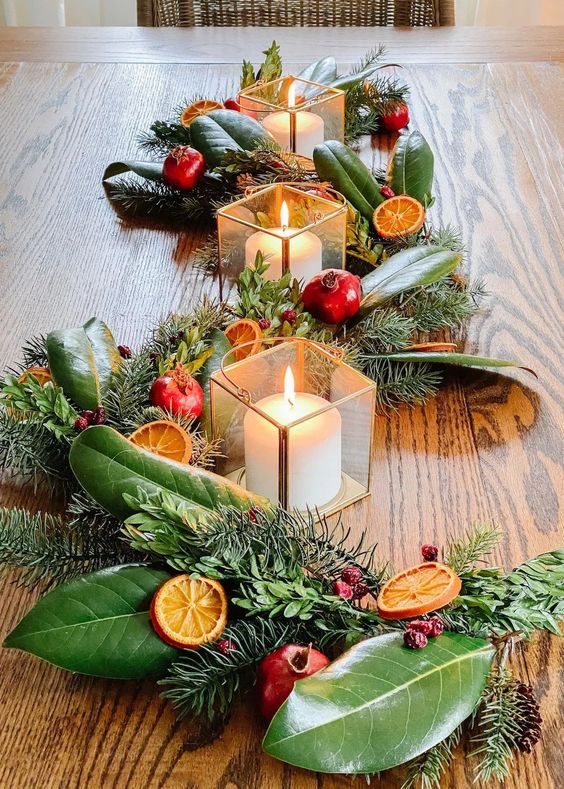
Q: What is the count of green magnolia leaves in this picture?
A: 13